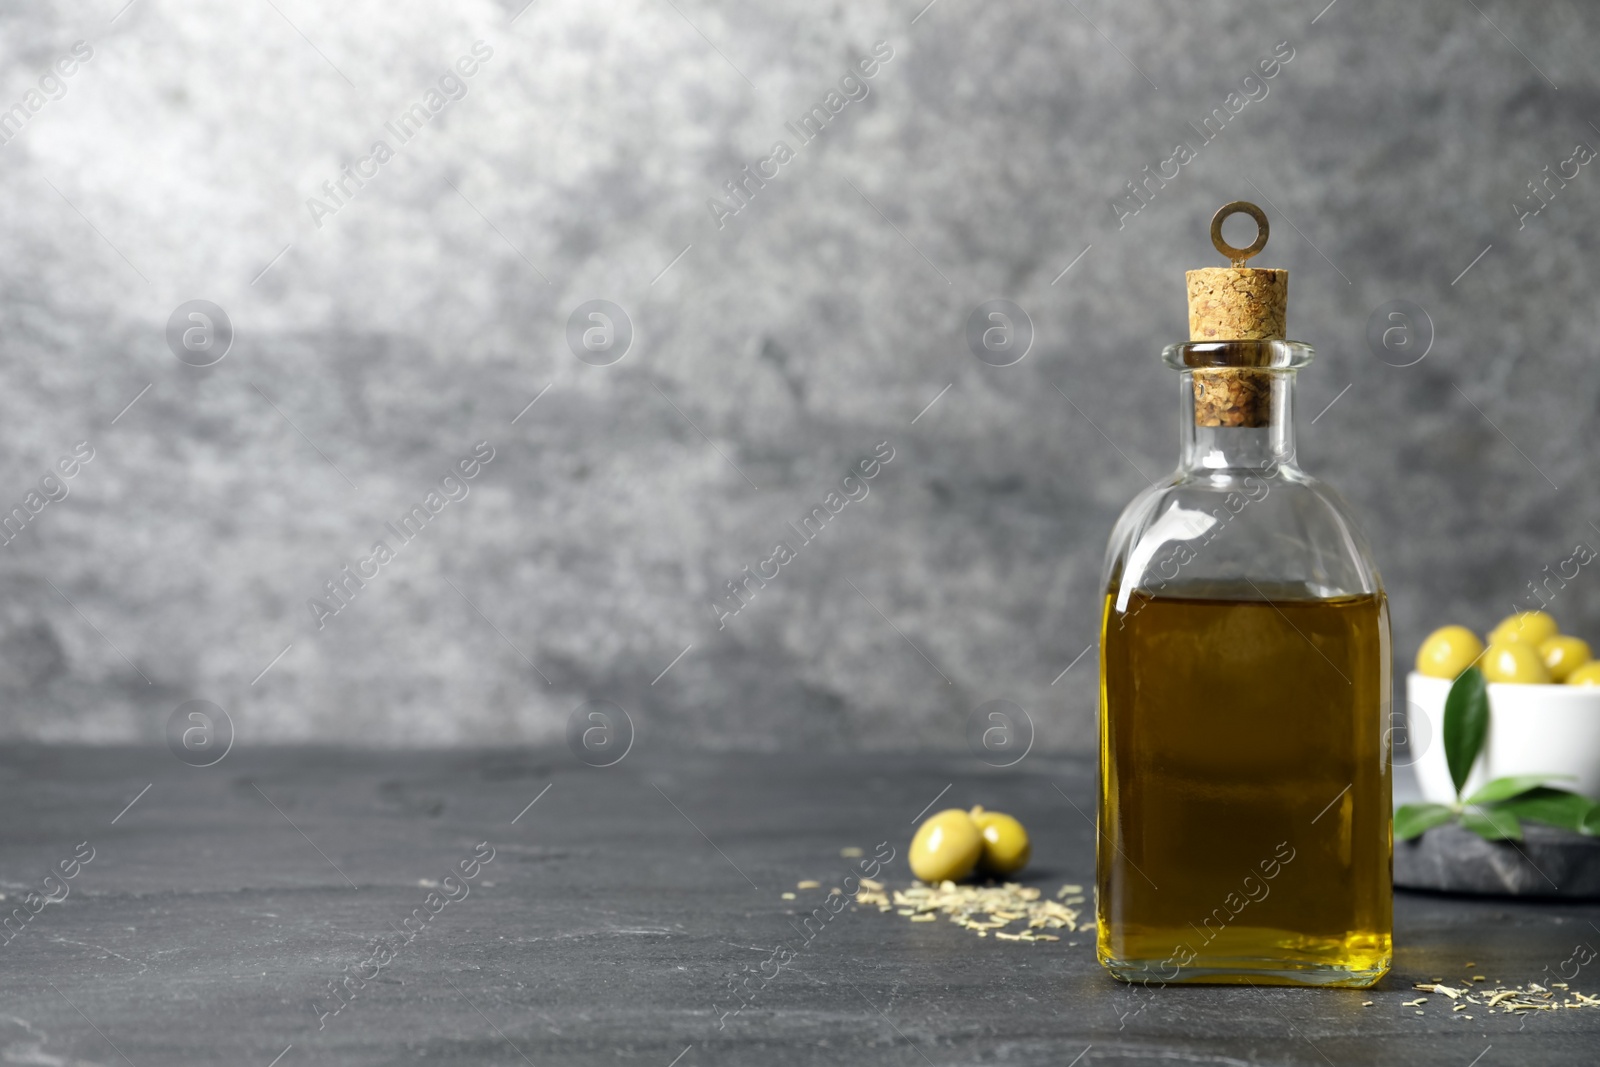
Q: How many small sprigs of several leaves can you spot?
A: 1